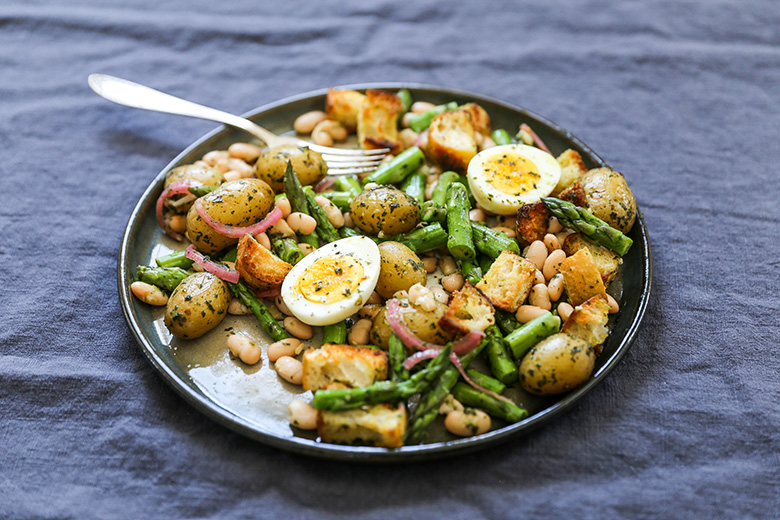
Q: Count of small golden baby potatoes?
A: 9